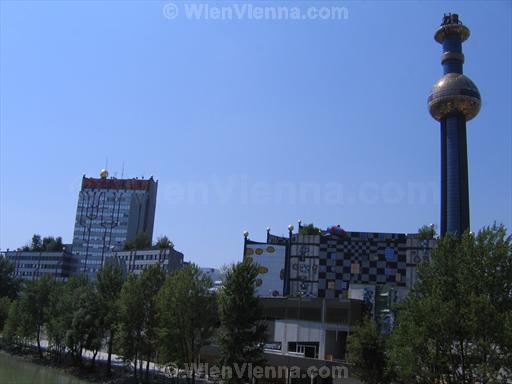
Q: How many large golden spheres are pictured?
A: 1